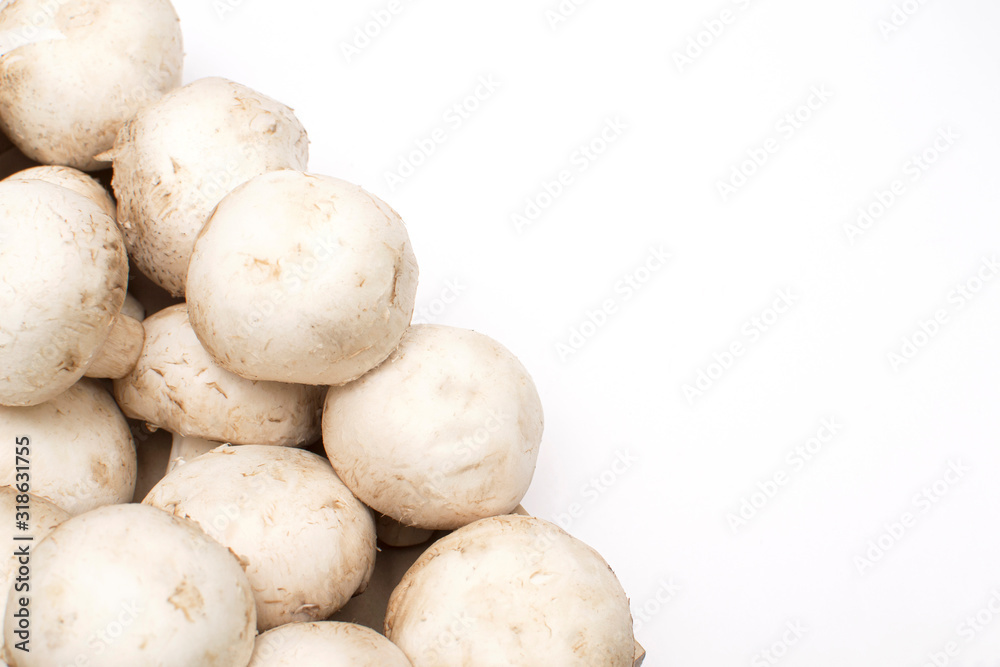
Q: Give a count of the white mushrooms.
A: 13